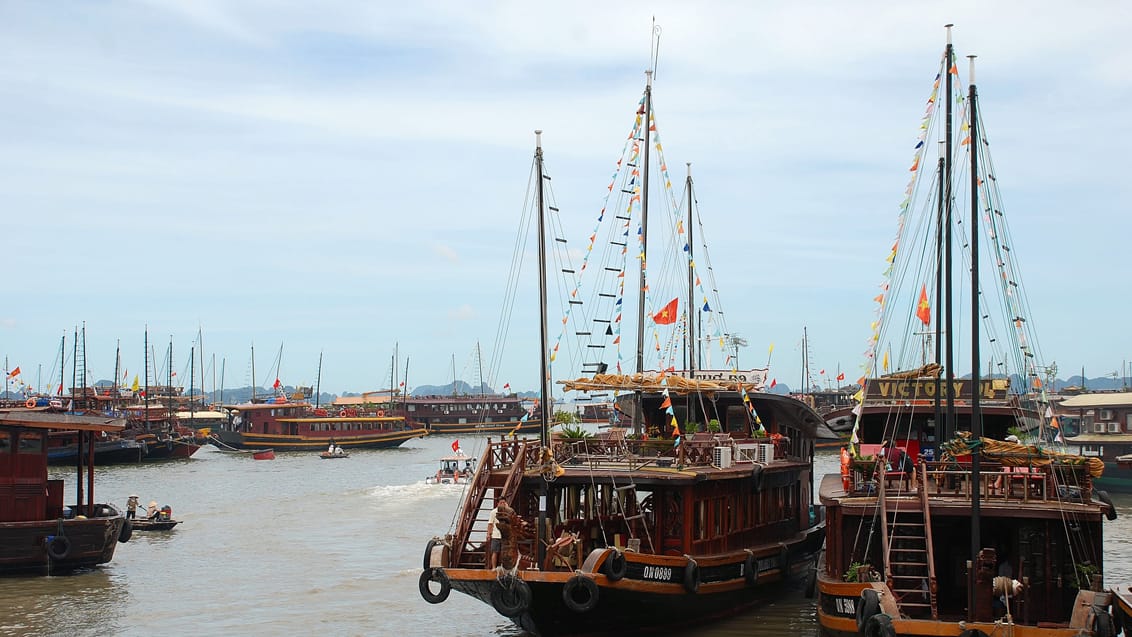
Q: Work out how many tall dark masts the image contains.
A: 6